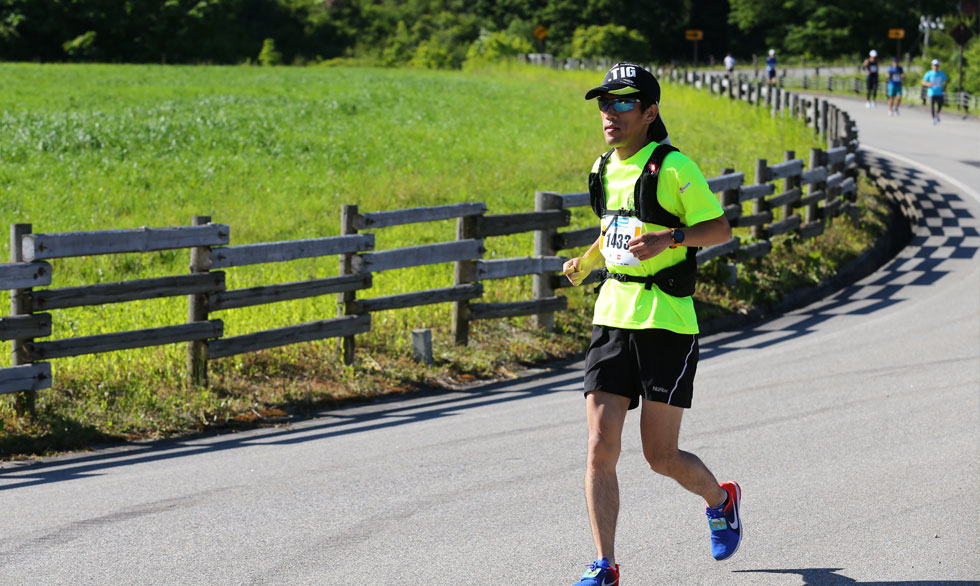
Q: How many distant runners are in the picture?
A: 5